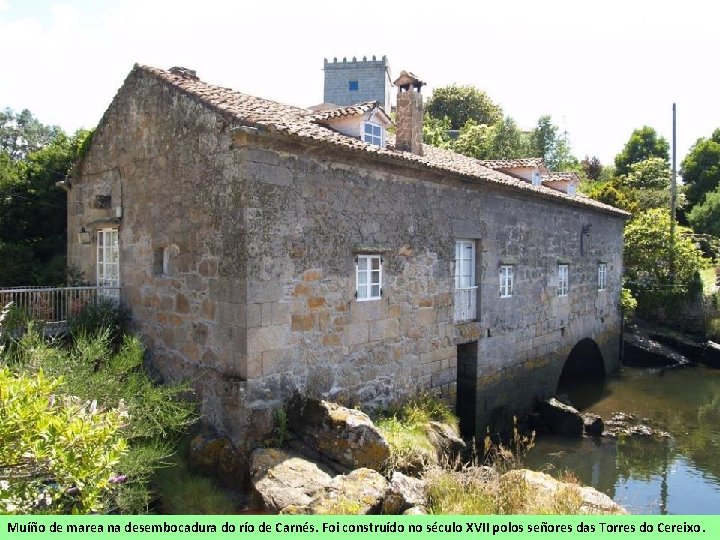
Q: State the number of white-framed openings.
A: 9